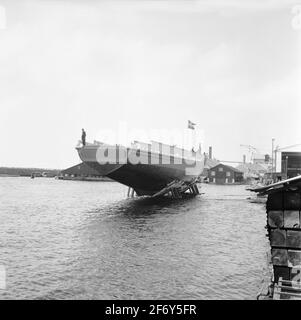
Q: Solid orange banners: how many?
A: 0